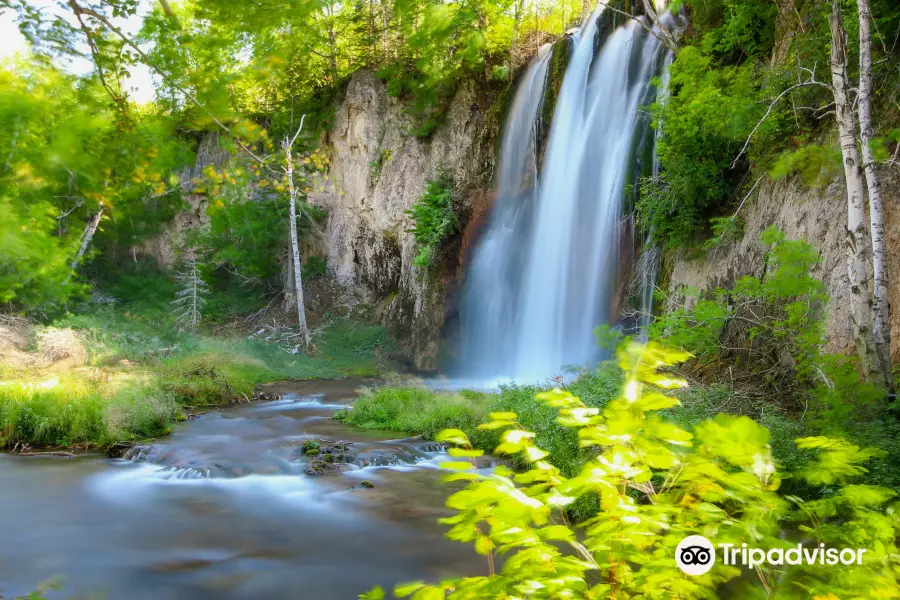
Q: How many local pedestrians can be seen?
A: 0